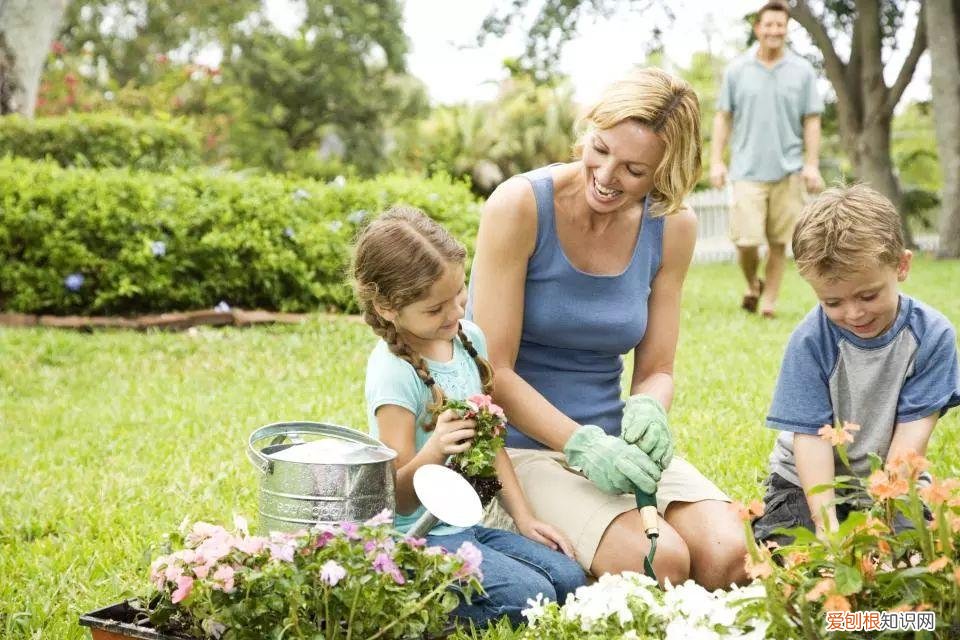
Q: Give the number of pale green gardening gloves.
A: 2